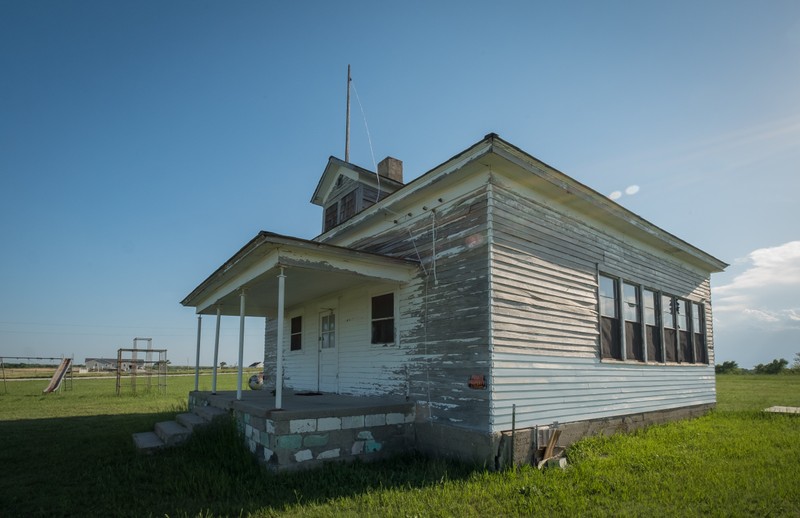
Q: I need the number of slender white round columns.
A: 4